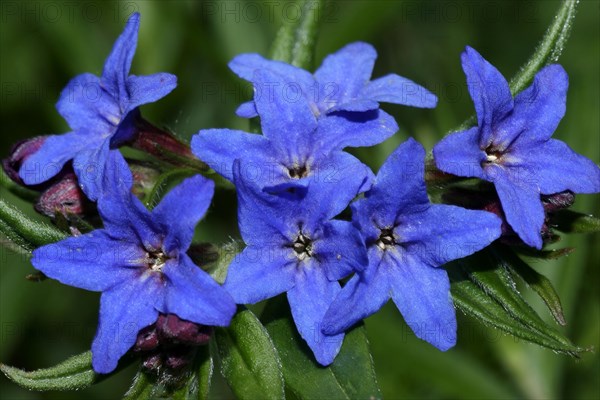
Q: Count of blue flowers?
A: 7